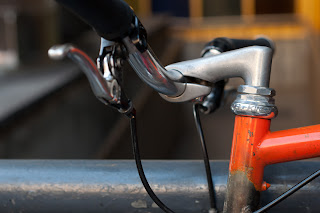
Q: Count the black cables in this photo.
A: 3